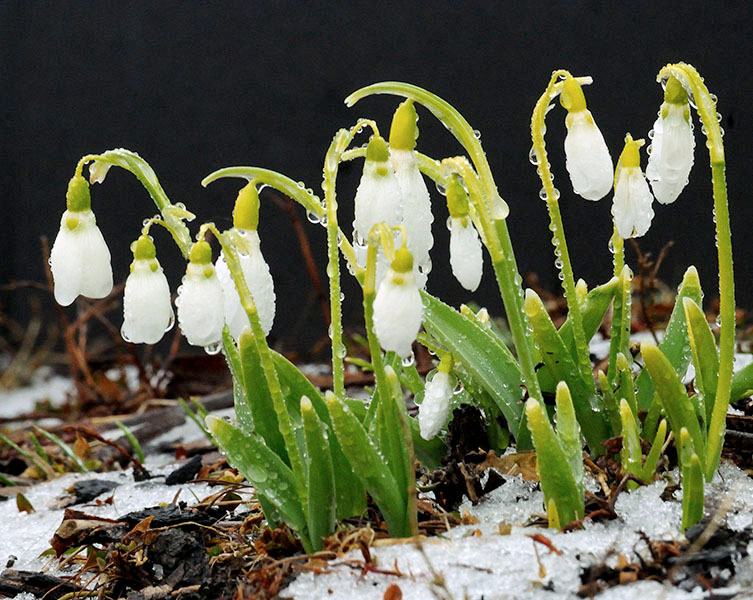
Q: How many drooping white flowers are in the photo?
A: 12